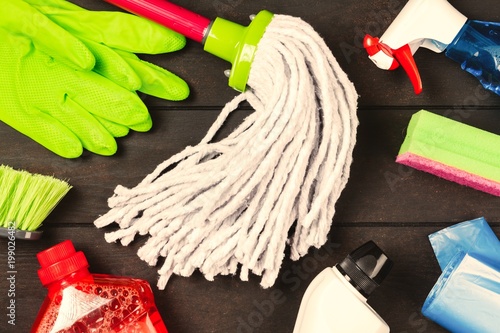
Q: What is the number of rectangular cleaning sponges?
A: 1